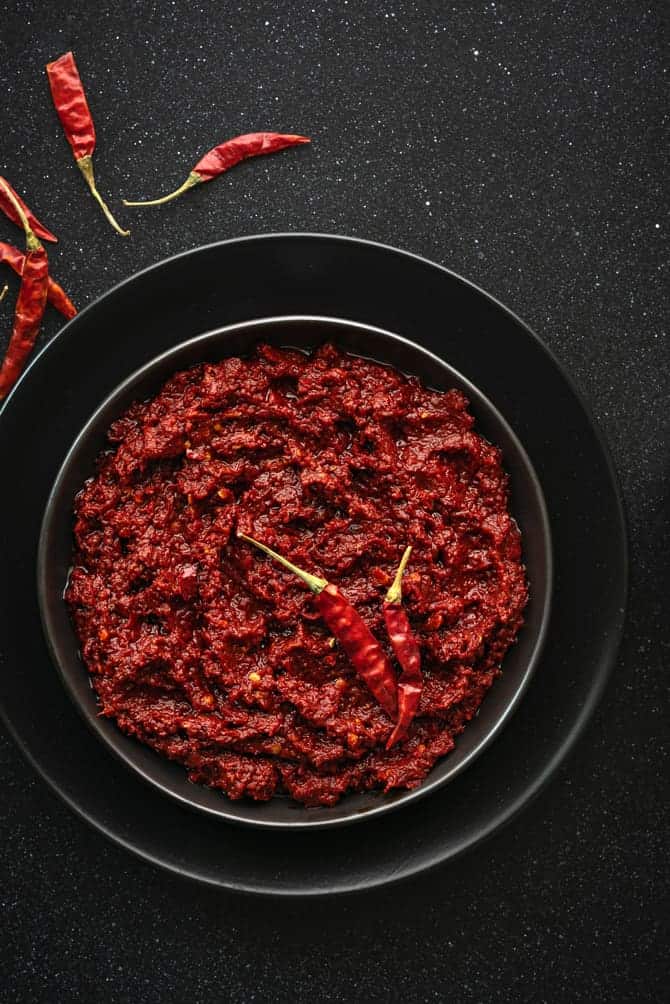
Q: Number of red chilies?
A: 7